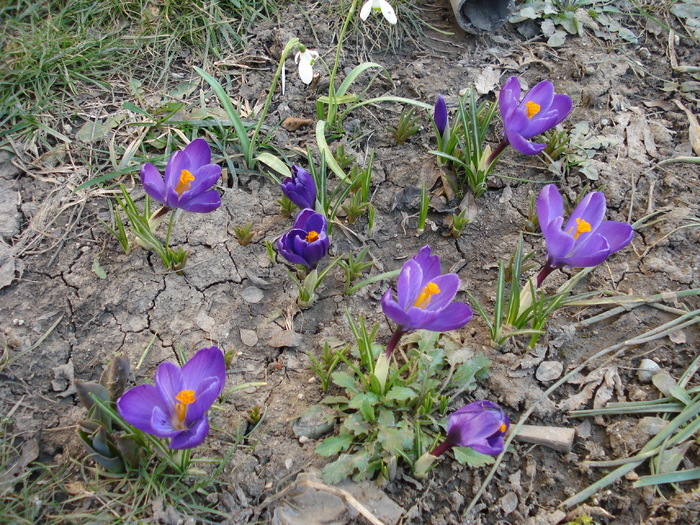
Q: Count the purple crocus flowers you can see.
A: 9